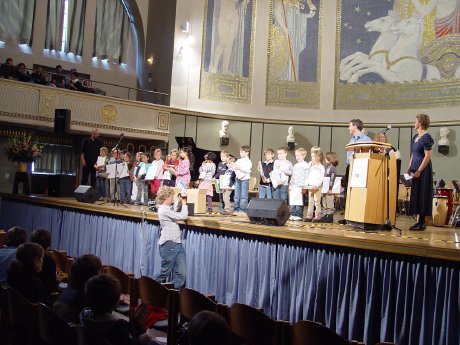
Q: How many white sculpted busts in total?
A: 3